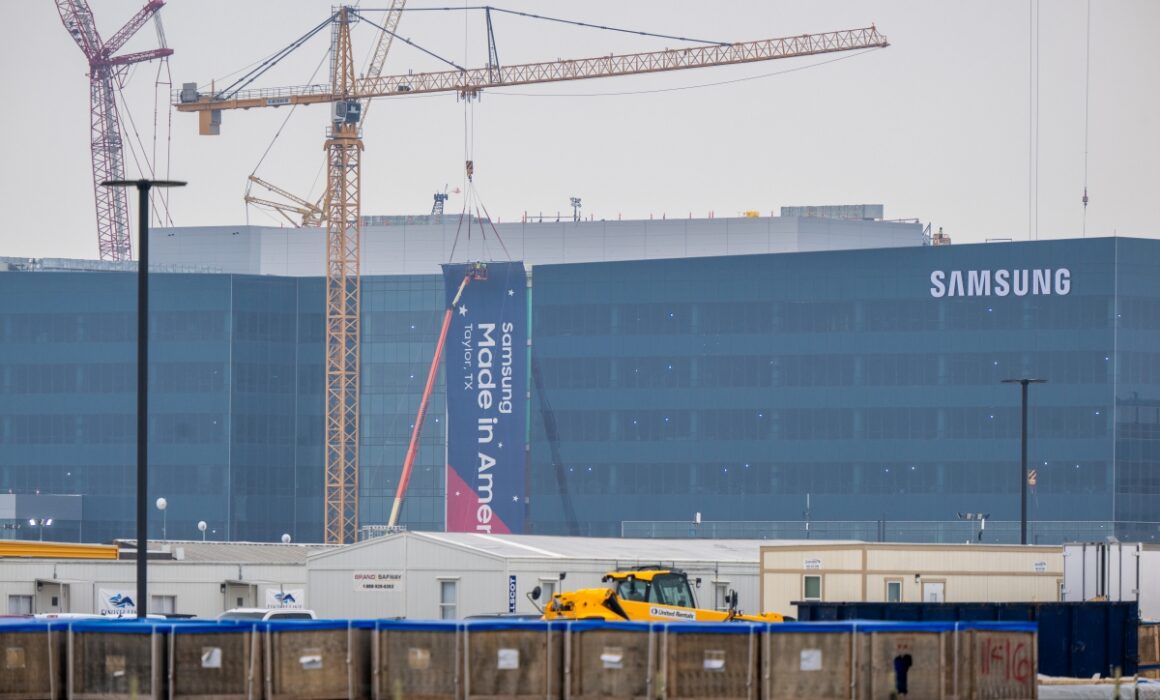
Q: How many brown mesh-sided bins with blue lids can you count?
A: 11